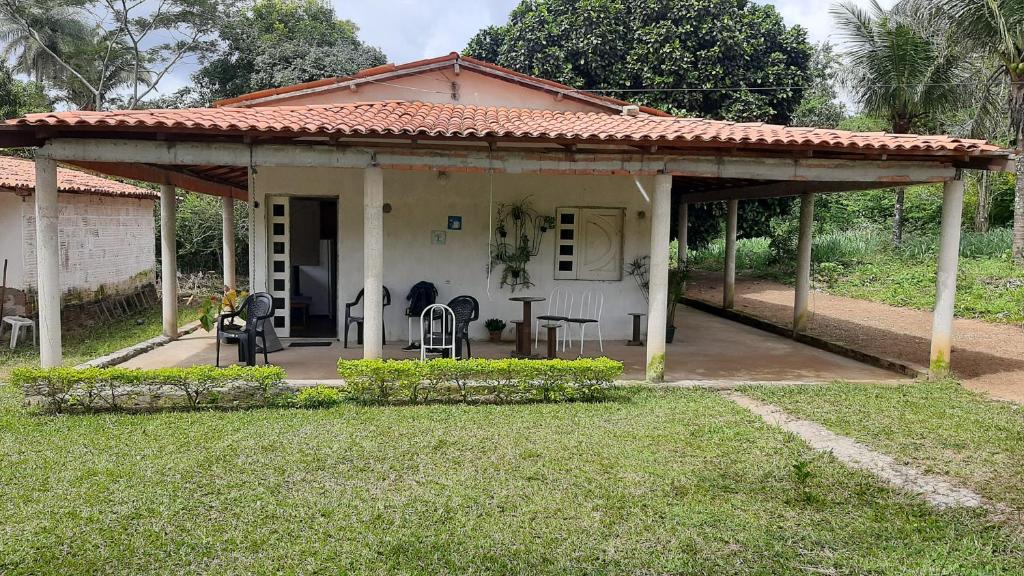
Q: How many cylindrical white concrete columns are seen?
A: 9